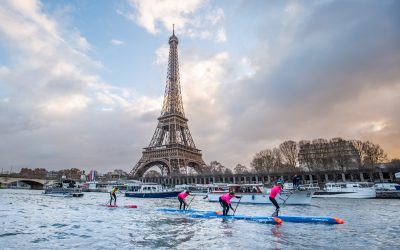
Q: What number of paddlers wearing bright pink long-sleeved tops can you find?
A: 3